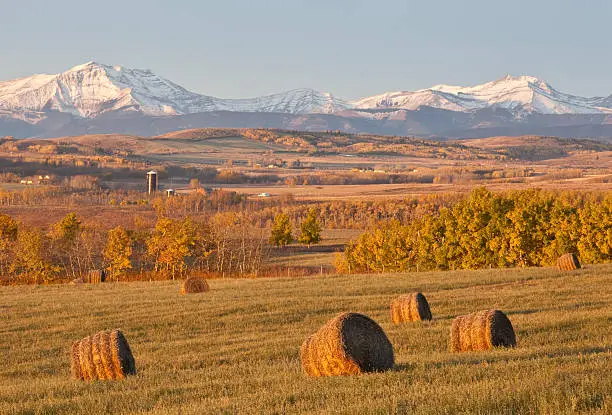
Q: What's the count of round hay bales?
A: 7